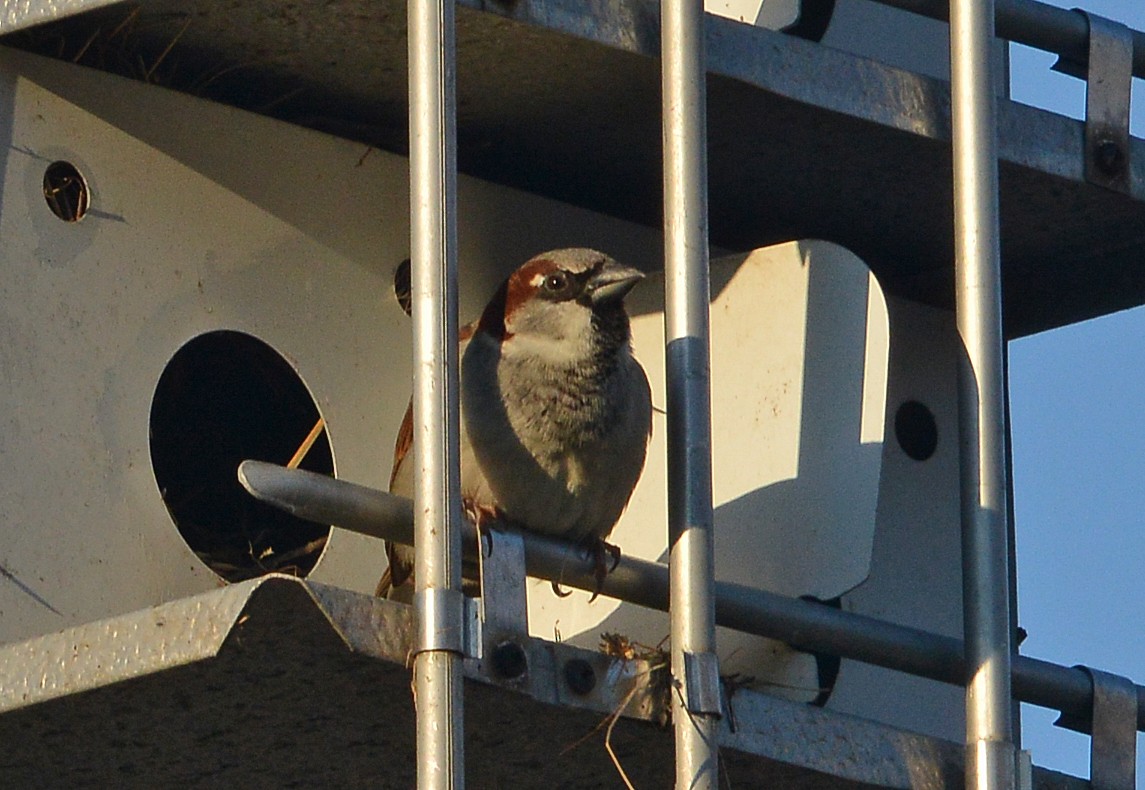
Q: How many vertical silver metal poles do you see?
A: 3